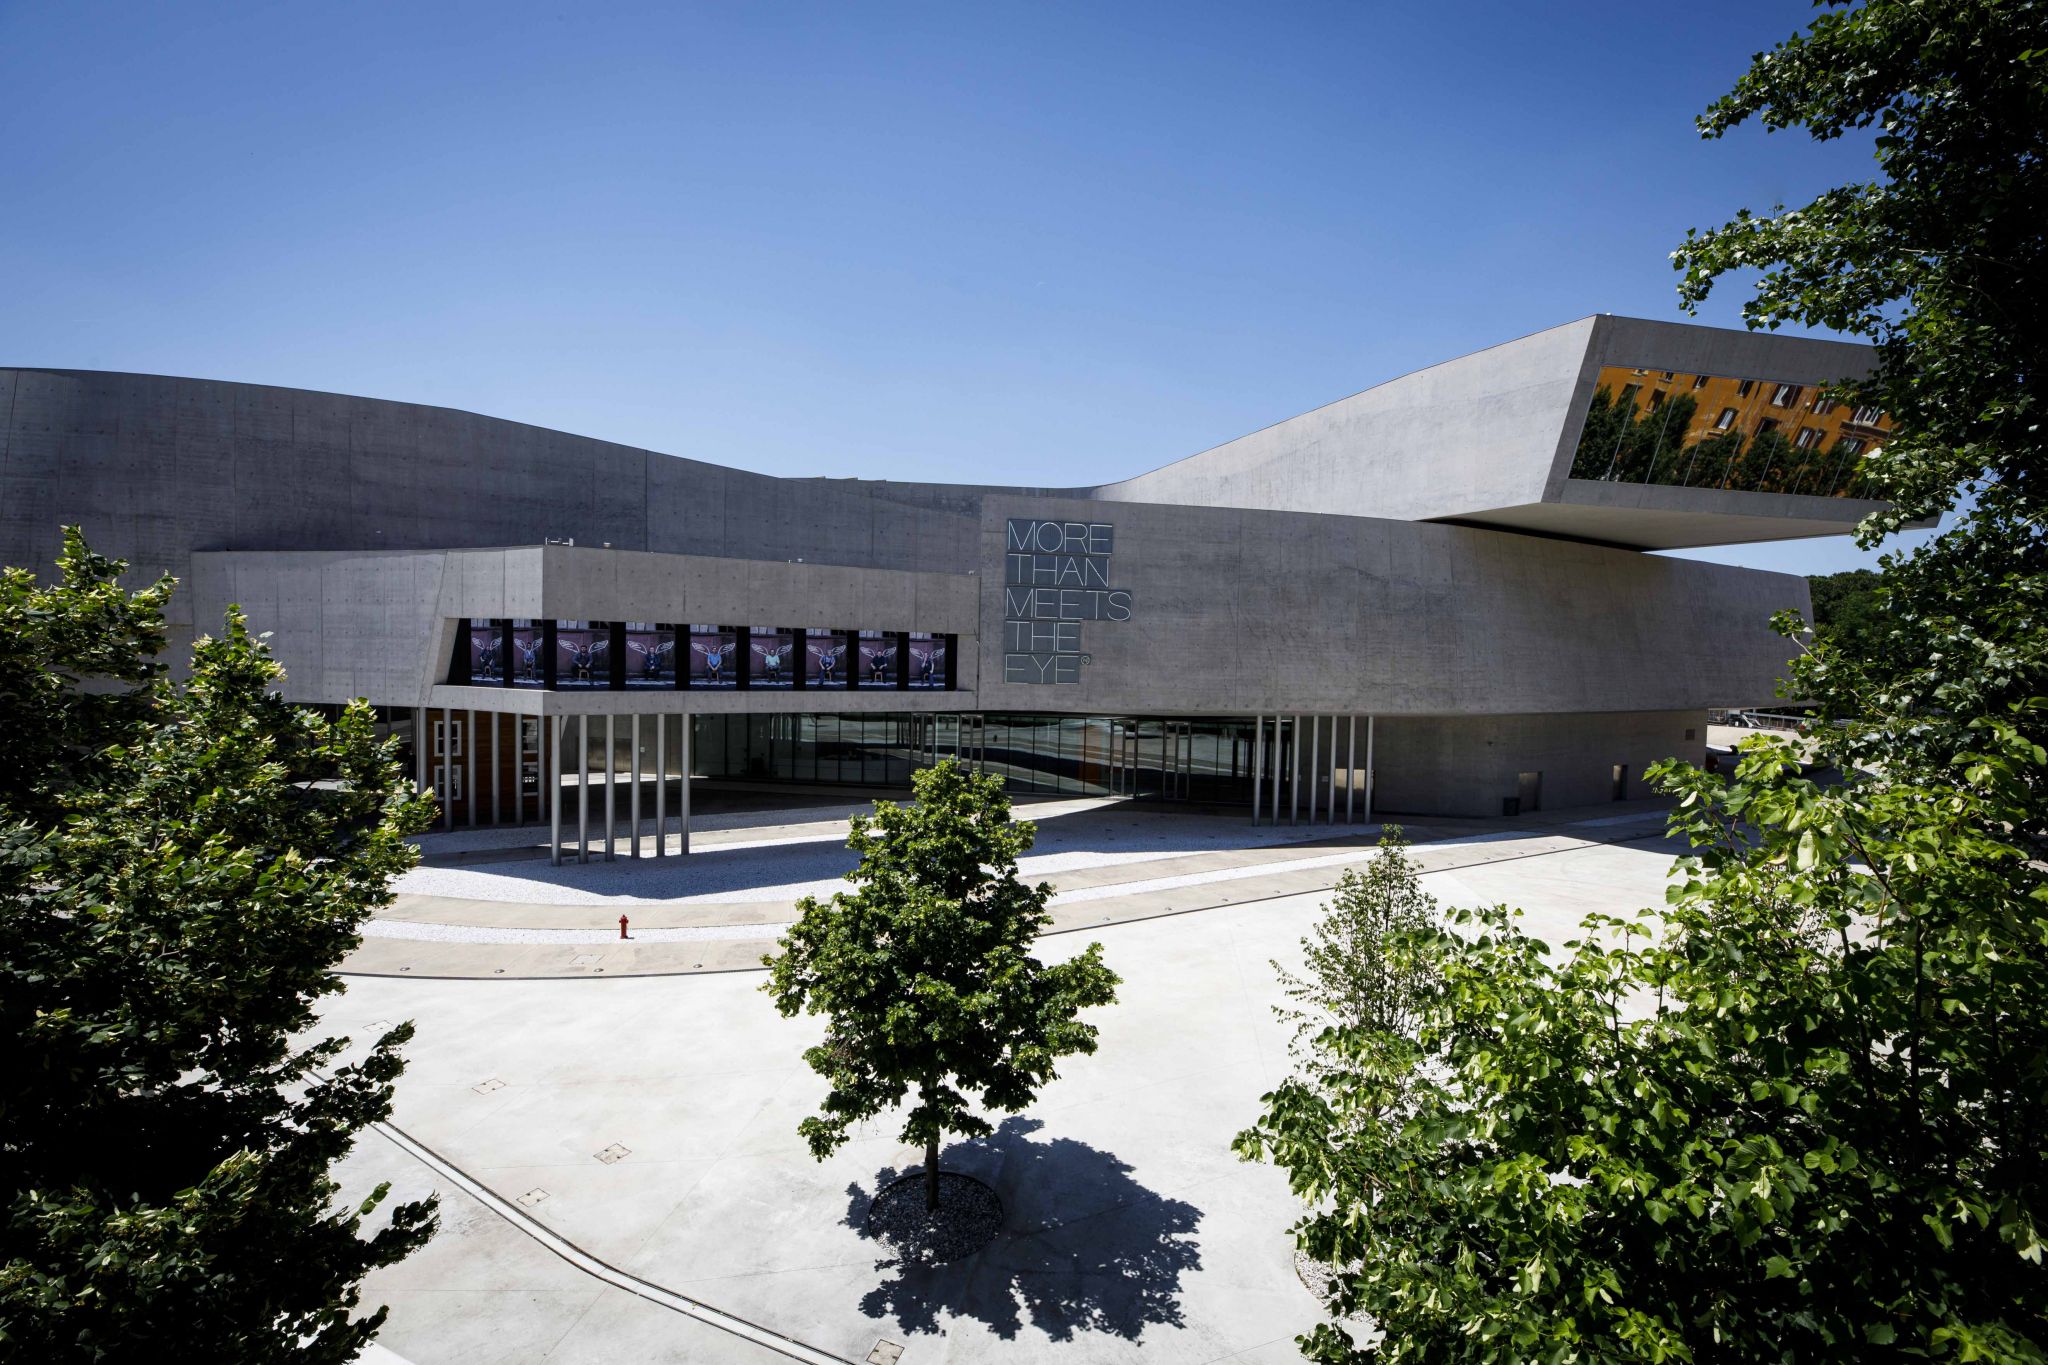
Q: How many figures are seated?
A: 9